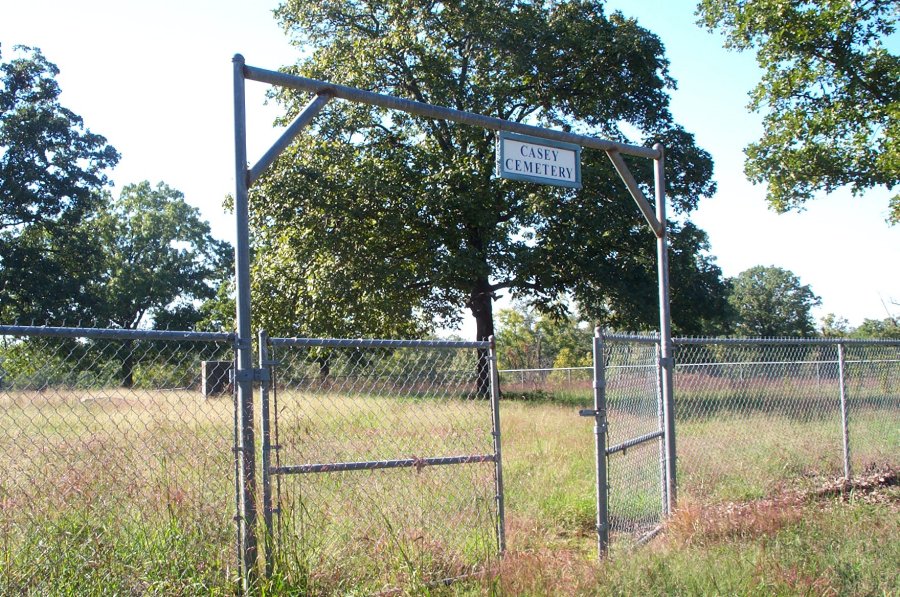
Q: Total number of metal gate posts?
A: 2